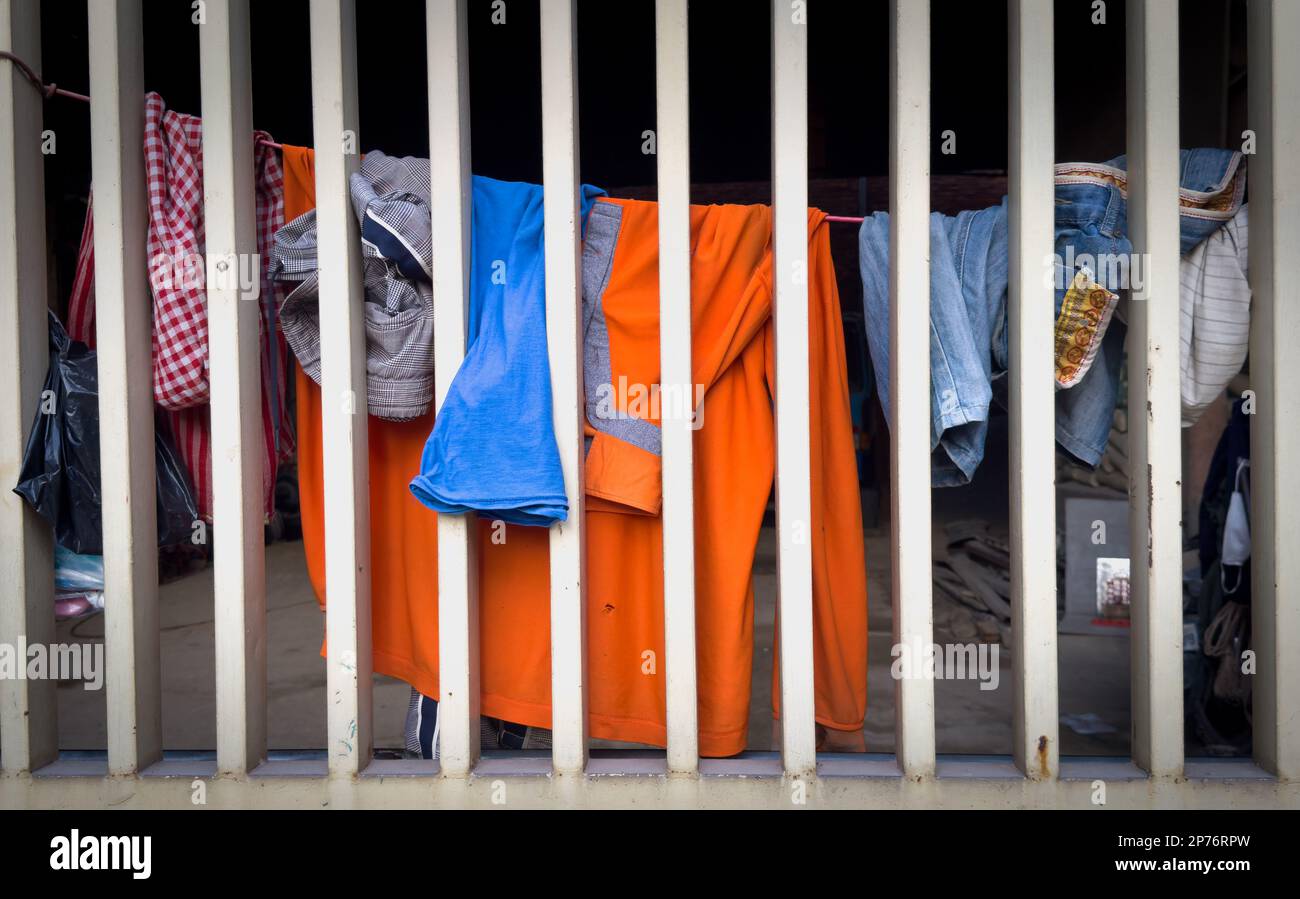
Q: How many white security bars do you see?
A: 12